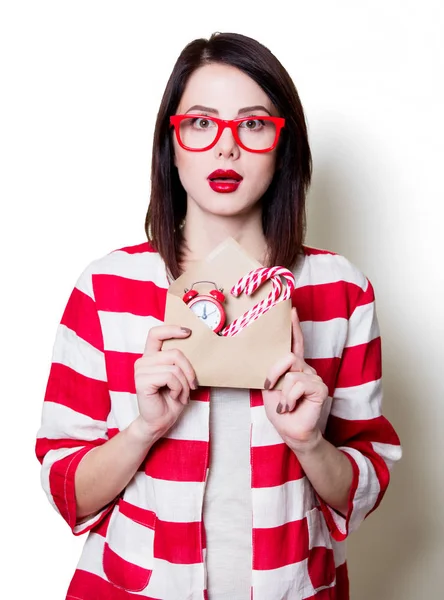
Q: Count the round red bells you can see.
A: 2